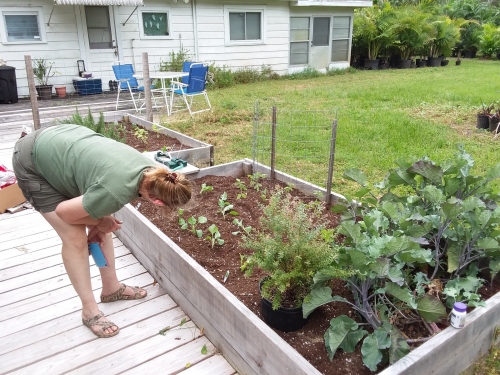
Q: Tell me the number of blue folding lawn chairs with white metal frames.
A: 3